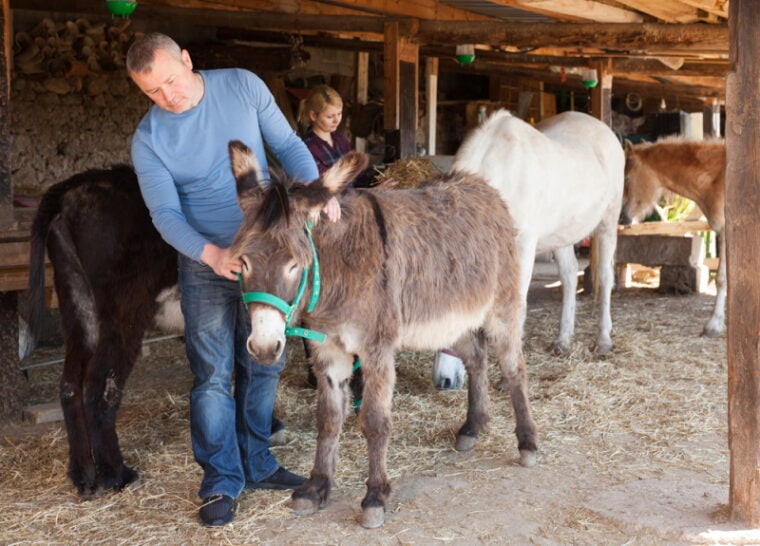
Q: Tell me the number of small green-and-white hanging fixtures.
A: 3